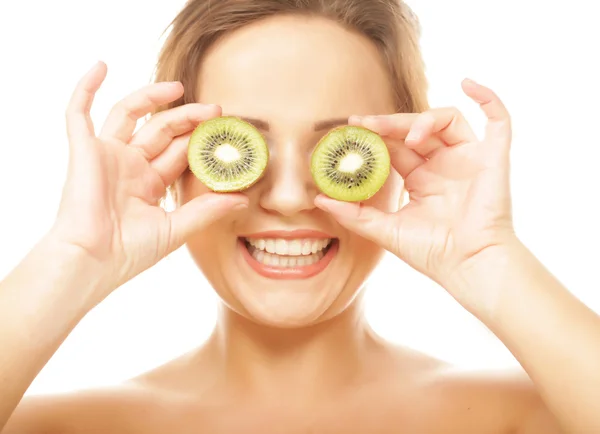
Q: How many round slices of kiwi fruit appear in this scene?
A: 2